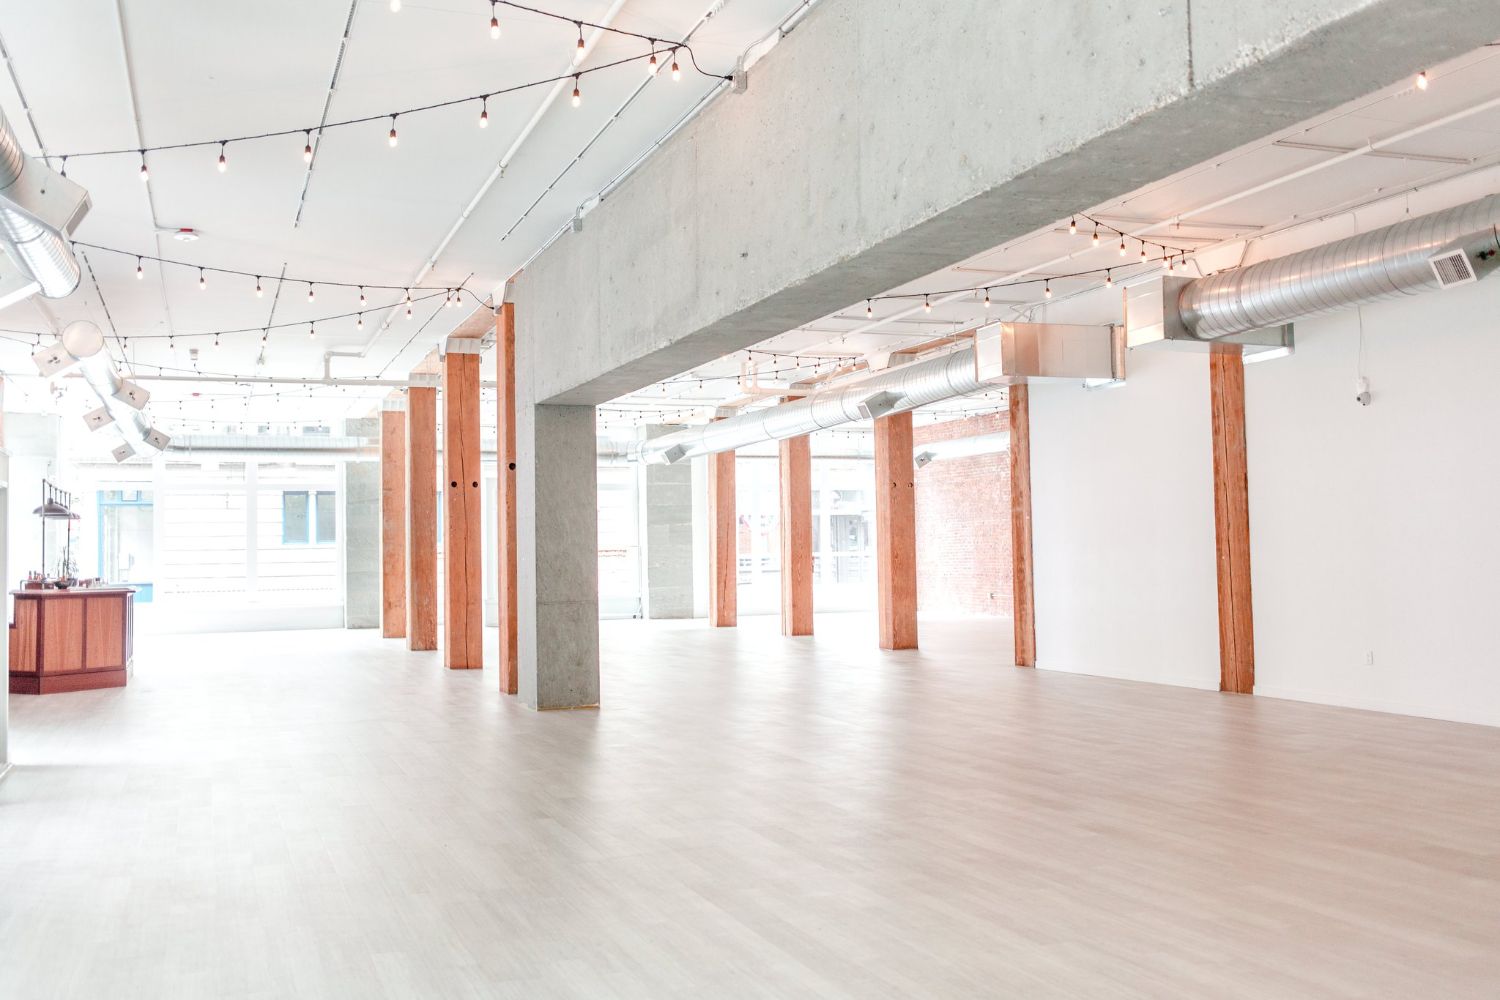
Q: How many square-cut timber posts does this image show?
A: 9